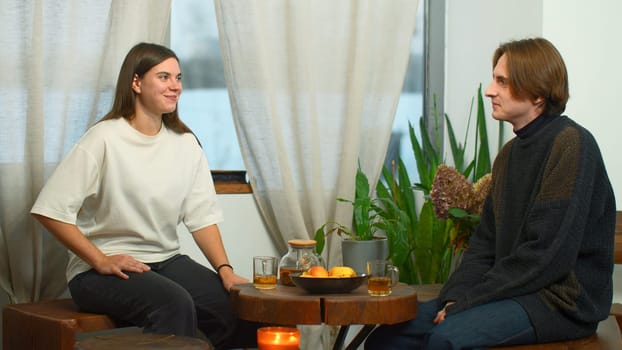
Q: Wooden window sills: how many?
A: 1